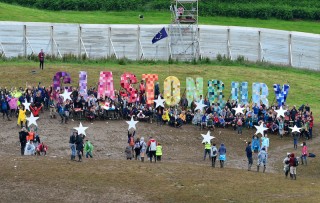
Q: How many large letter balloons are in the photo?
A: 11